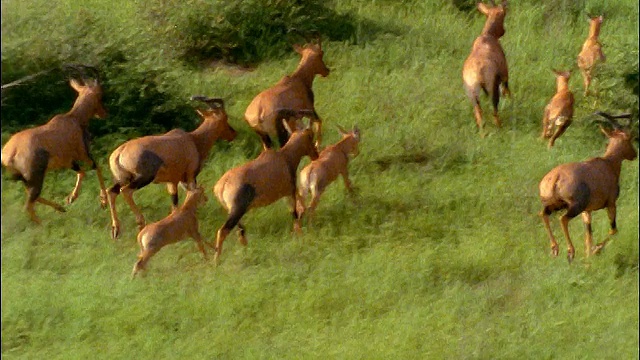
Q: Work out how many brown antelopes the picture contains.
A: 10